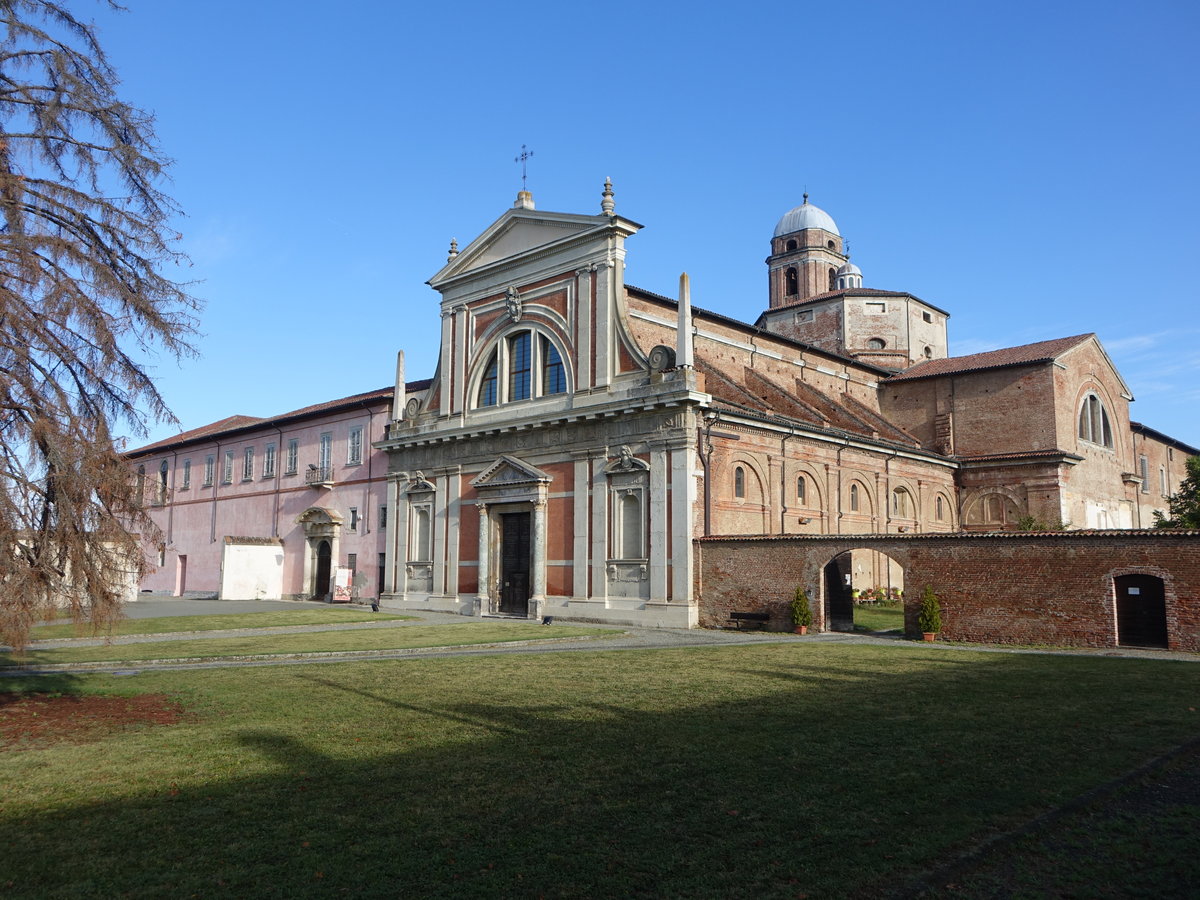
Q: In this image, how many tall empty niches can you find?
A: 2